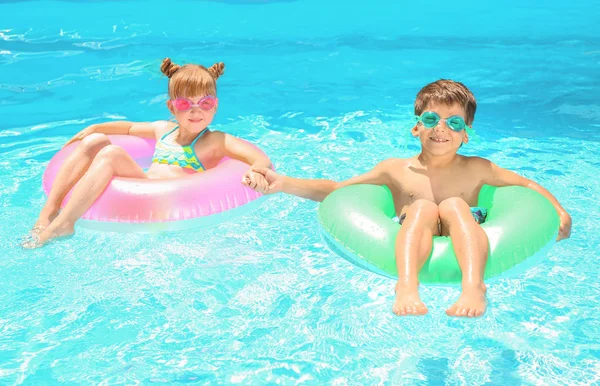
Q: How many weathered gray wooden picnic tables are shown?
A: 0